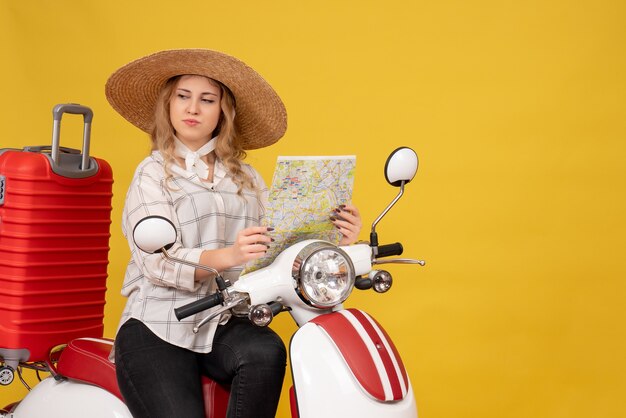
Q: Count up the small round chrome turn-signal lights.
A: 2